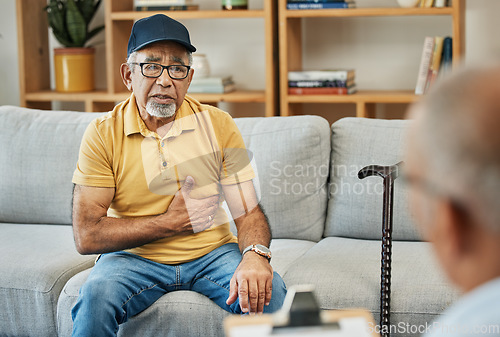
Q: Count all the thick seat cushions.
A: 3